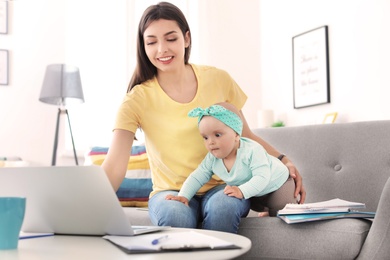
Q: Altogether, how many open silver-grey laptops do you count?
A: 1